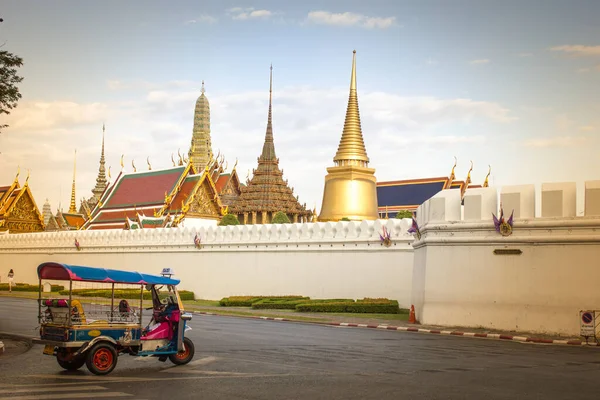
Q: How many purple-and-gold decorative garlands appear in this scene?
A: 5